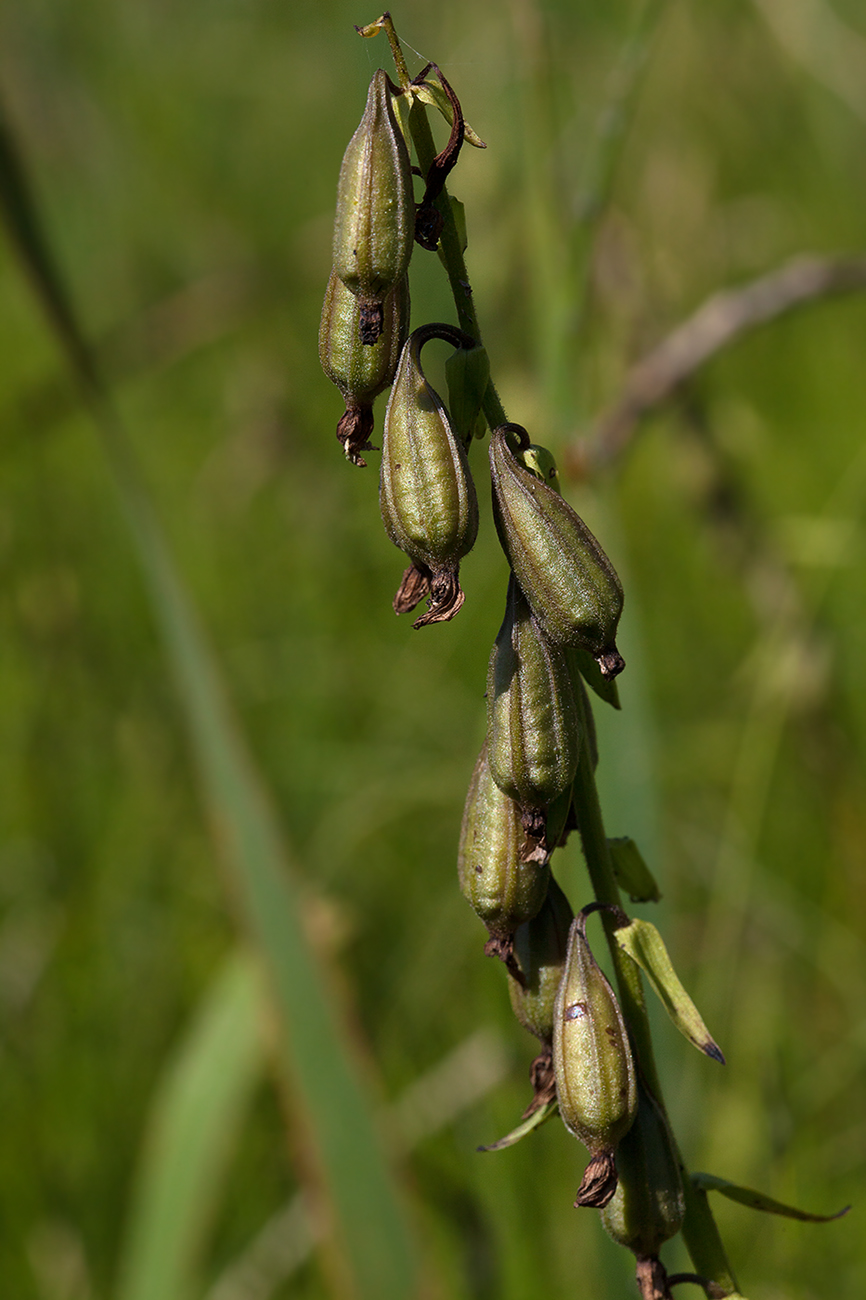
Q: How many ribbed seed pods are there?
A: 9